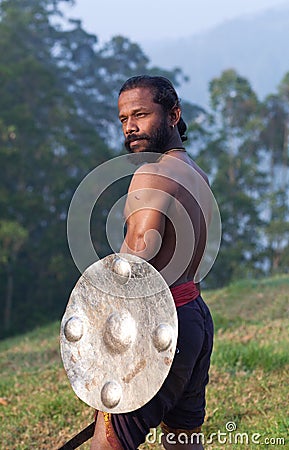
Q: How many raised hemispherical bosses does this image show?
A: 5